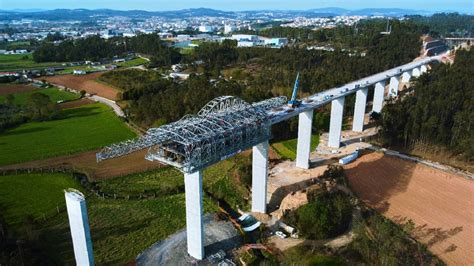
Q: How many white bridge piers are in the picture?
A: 11